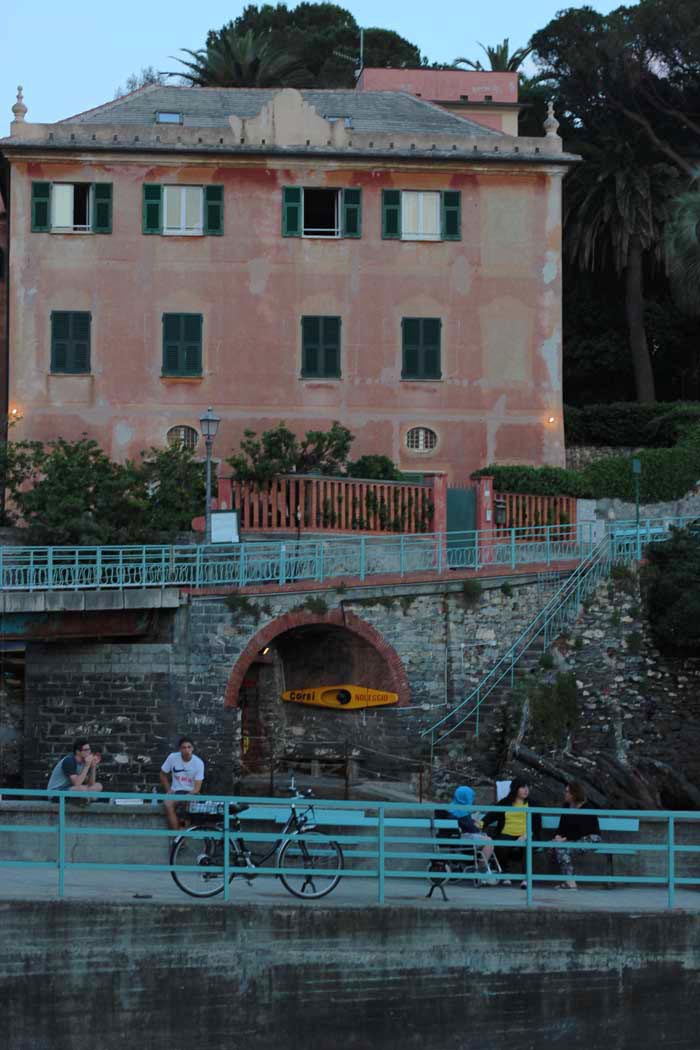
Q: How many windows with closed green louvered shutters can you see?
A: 4